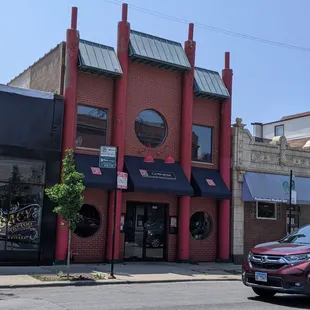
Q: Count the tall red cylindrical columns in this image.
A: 4